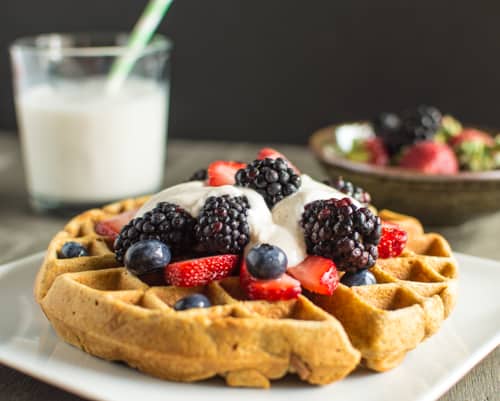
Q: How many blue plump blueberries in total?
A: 5